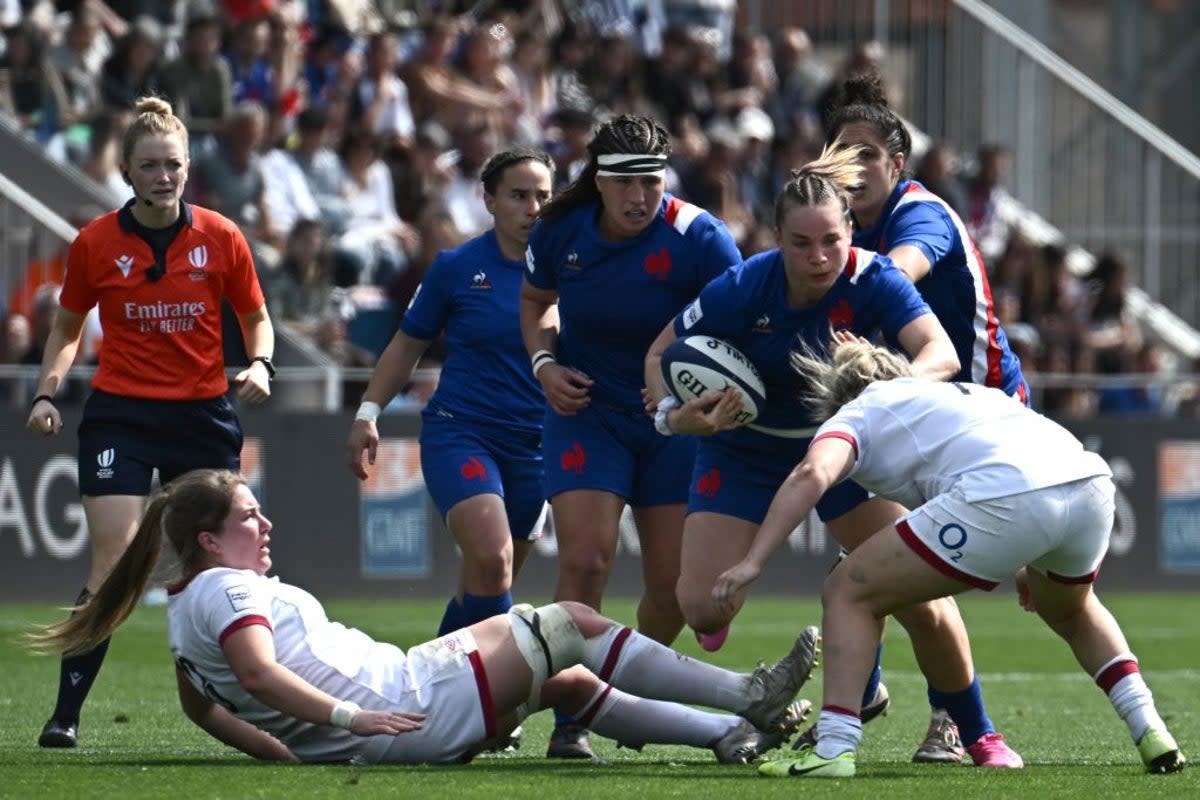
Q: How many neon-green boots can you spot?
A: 2